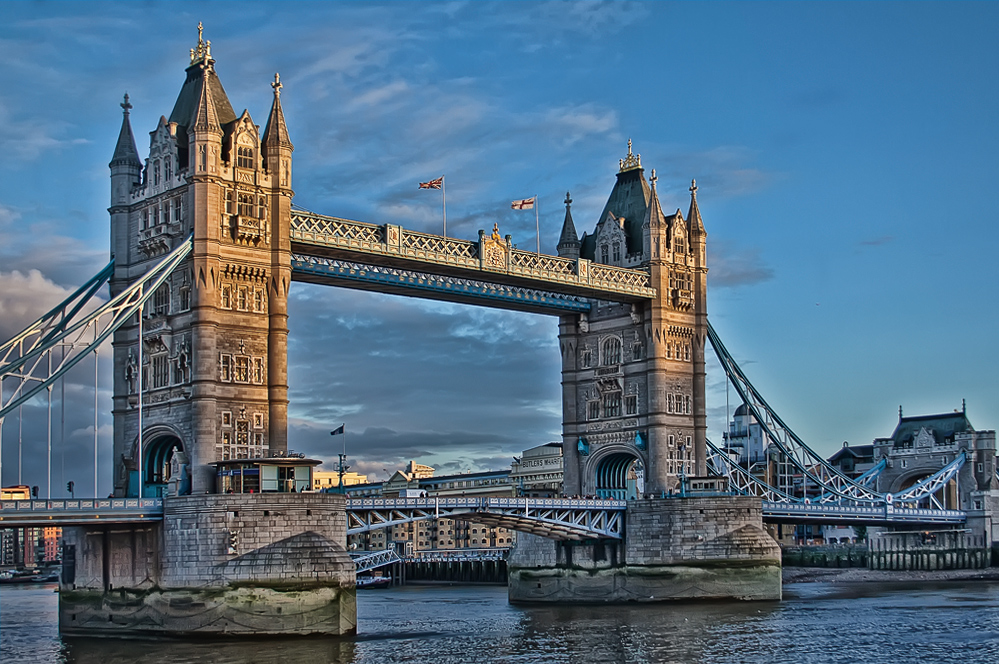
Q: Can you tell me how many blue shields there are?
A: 2